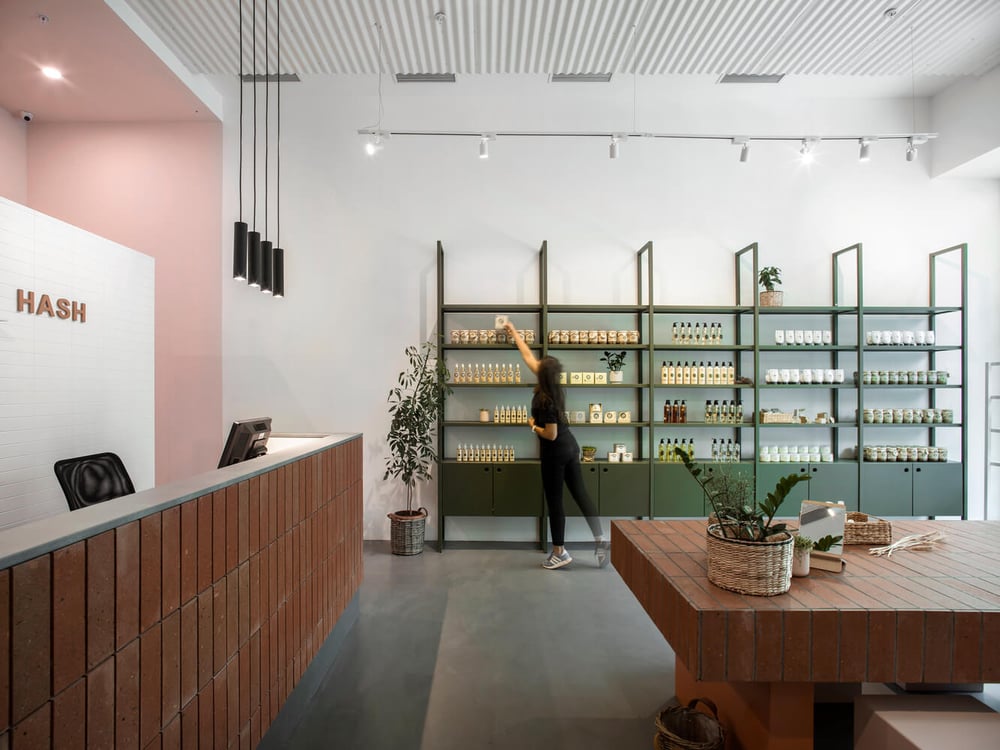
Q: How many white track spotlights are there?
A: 7